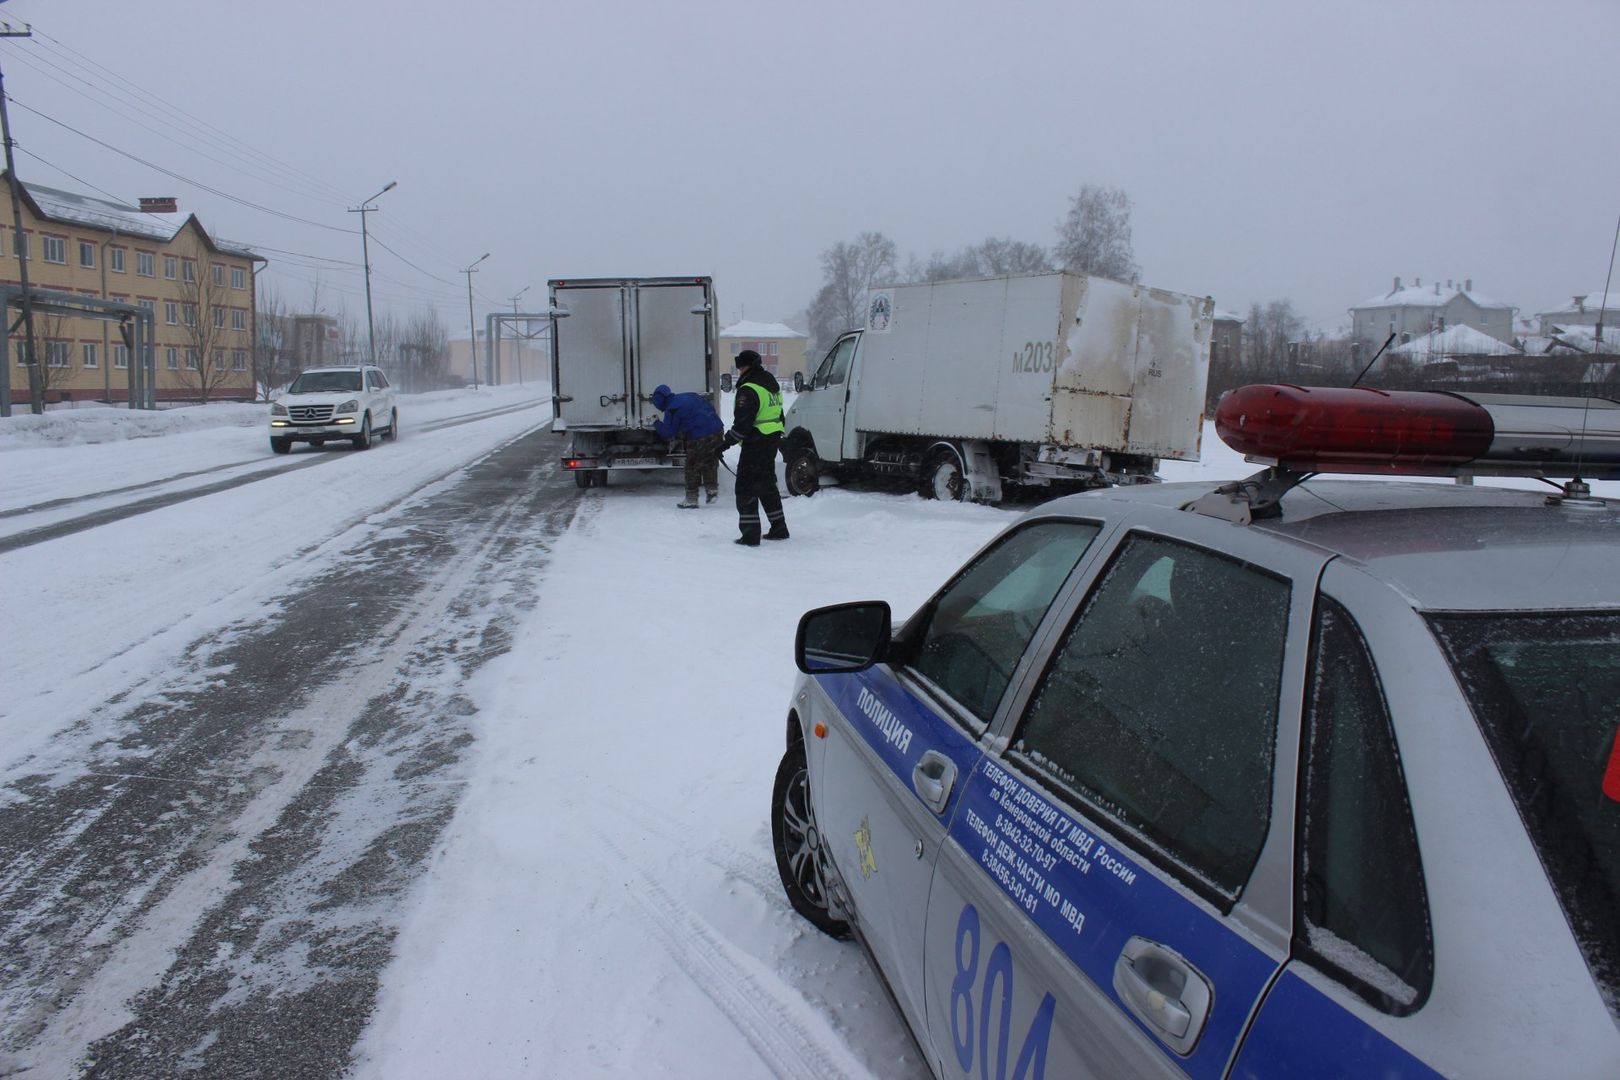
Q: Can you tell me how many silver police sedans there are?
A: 1